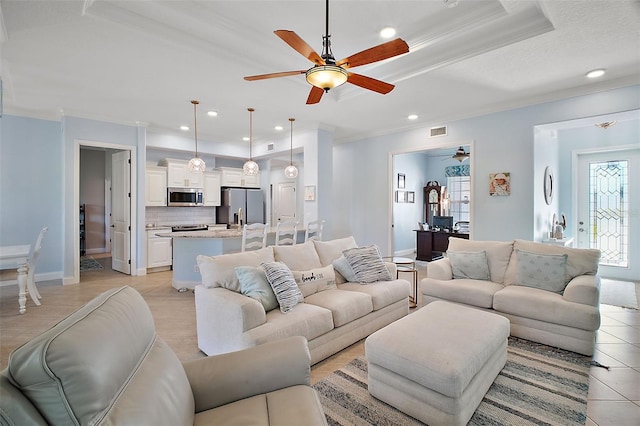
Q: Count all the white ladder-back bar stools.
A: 3